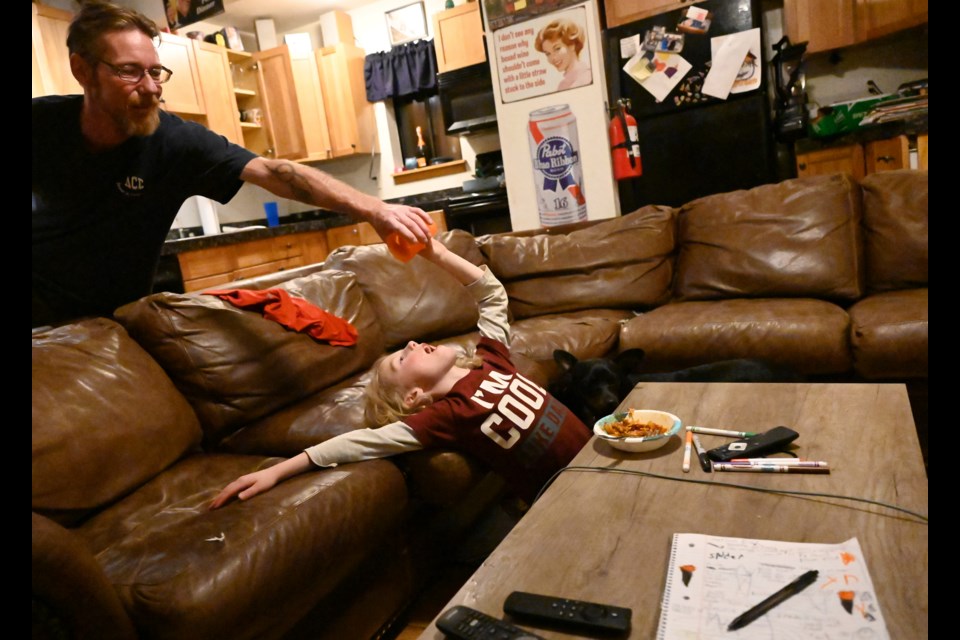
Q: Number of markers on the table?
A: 6